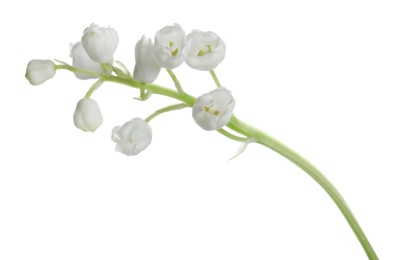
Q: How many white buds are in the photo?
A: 9